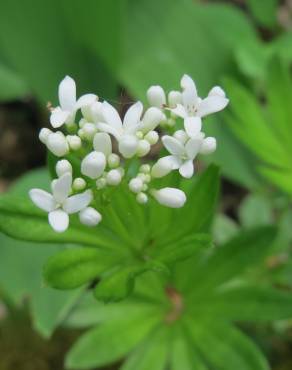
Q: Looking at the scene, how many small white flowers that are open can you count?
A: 5